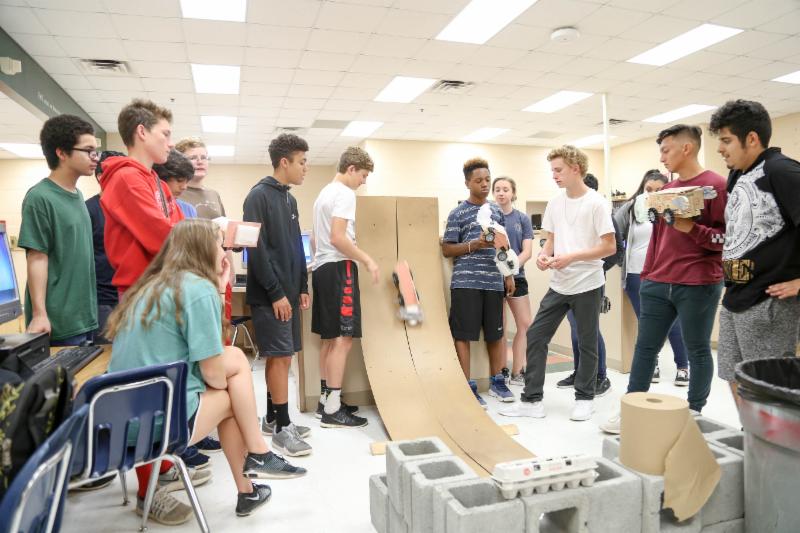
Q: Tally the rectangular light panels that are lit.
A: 14